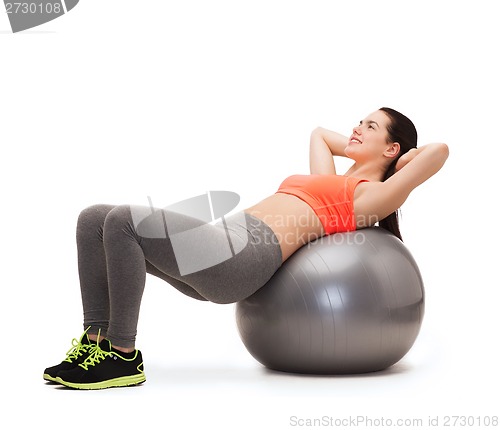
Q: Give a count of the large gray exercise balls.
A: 1